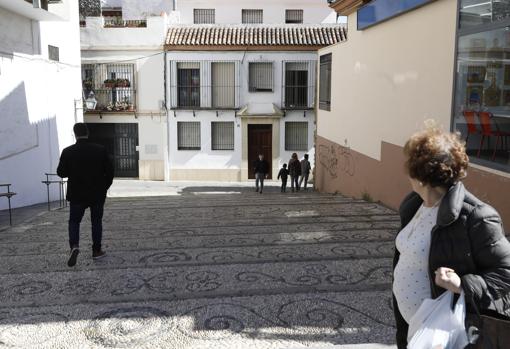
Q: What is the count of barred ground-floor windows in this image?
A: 3